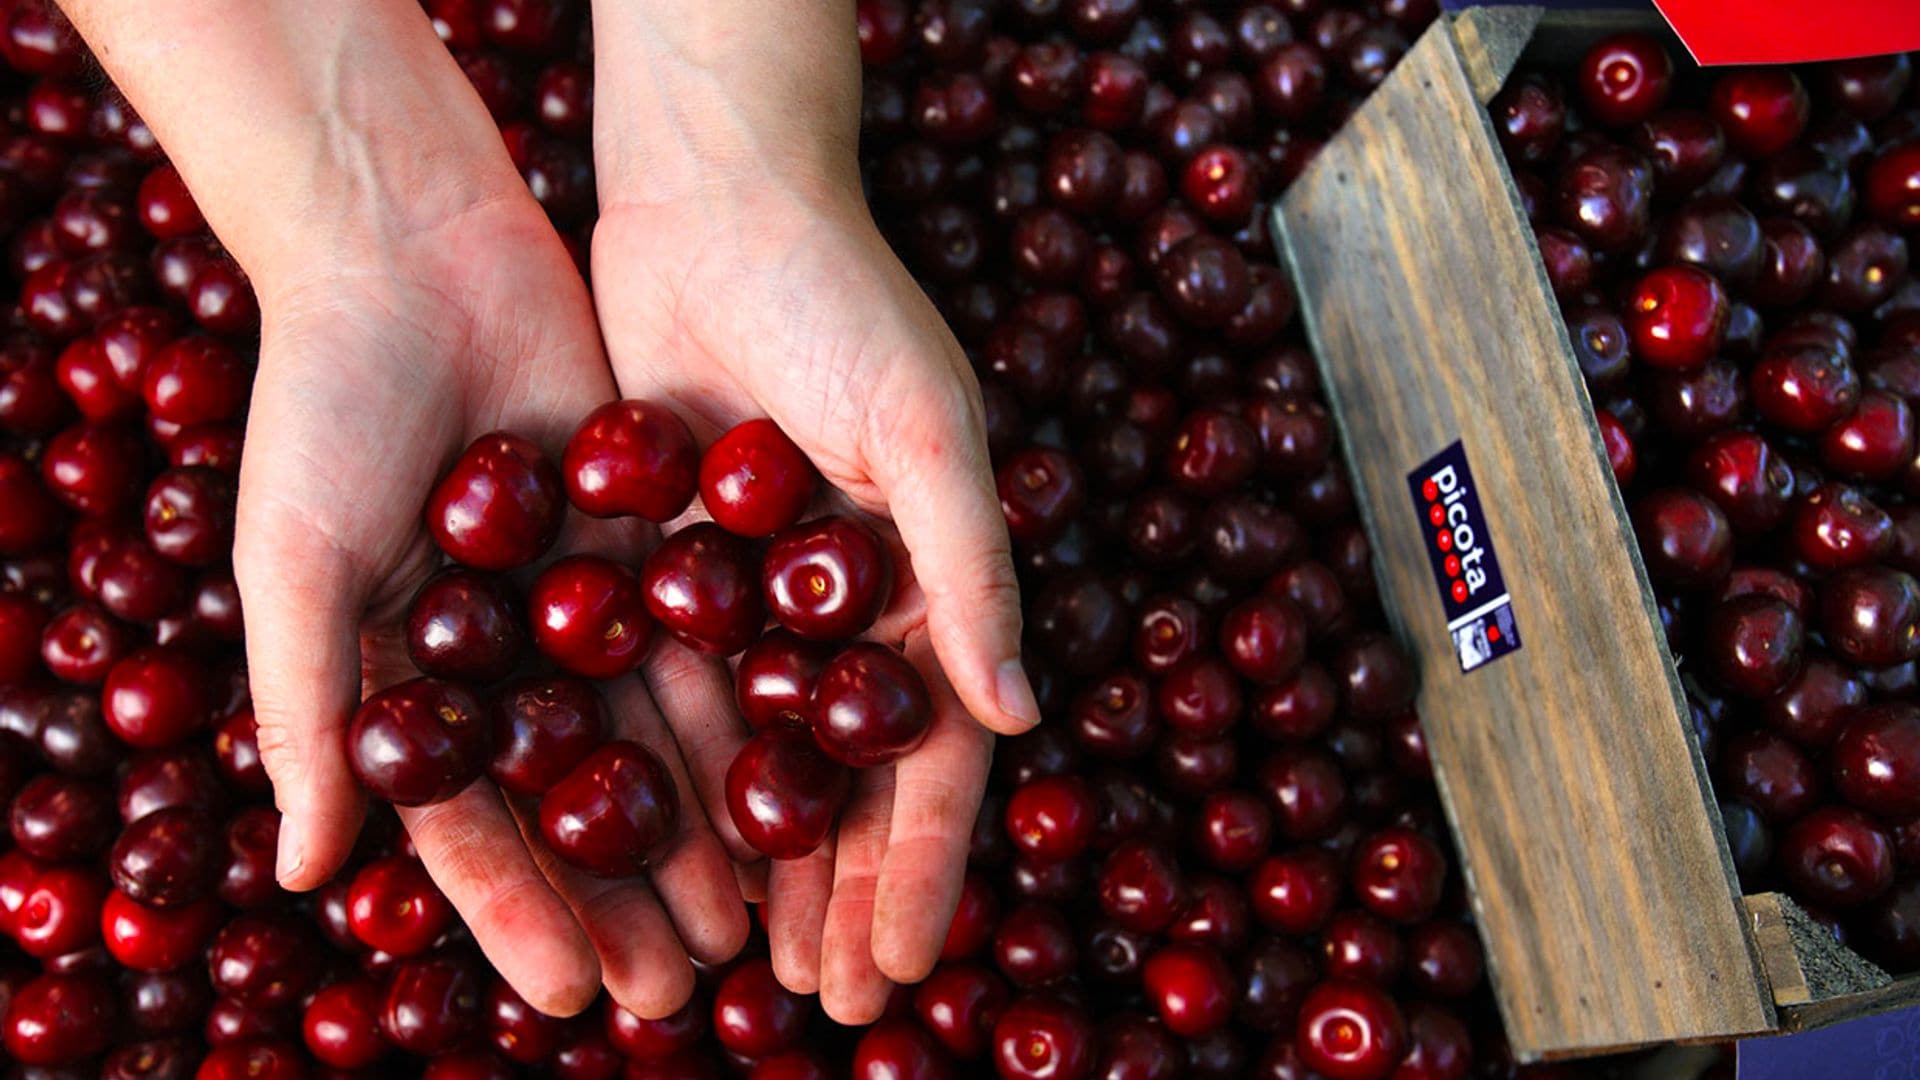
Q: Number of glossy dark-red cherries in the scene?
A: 13